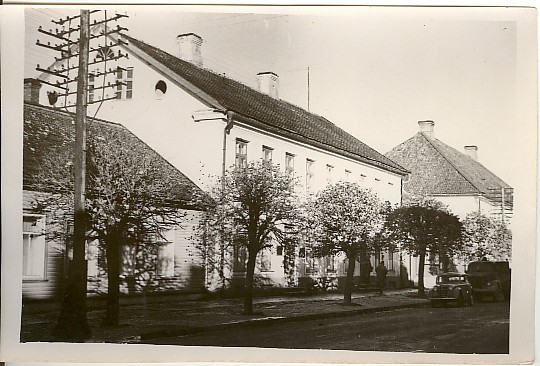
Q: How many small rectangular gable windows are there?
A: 2